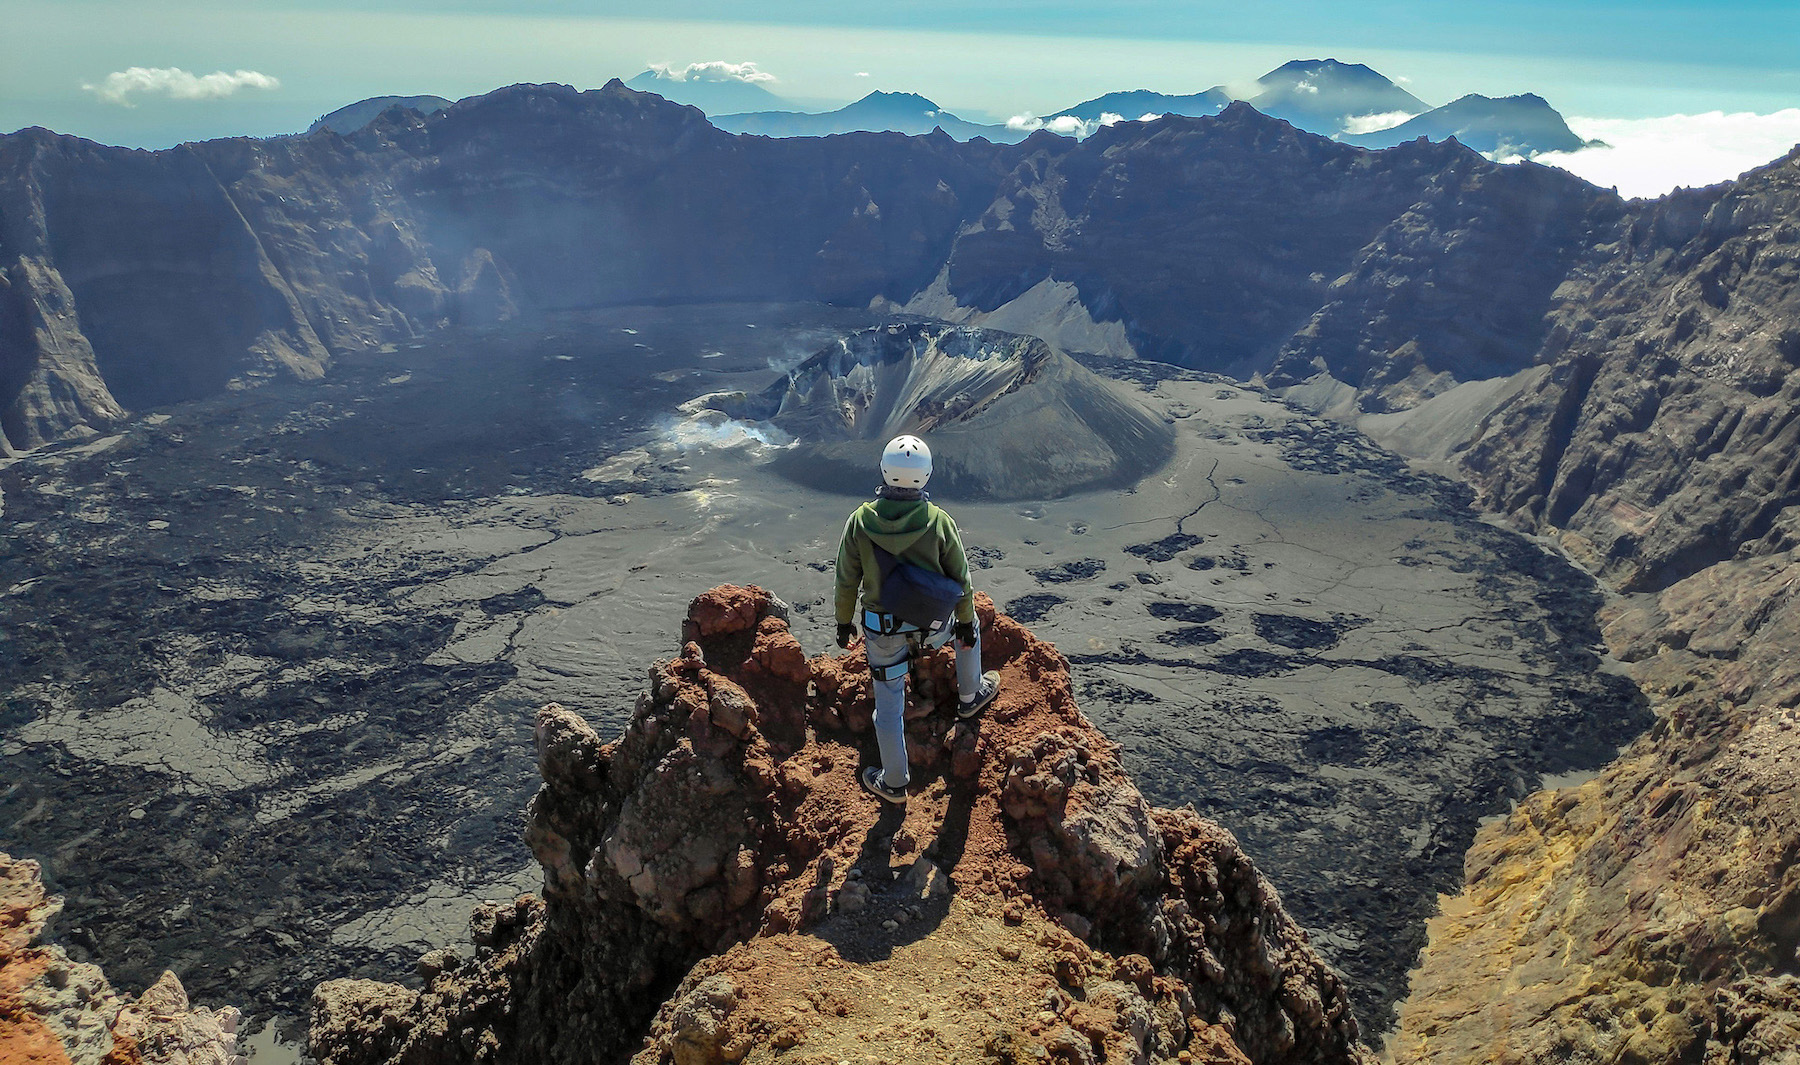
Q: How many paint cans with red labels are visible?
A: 0